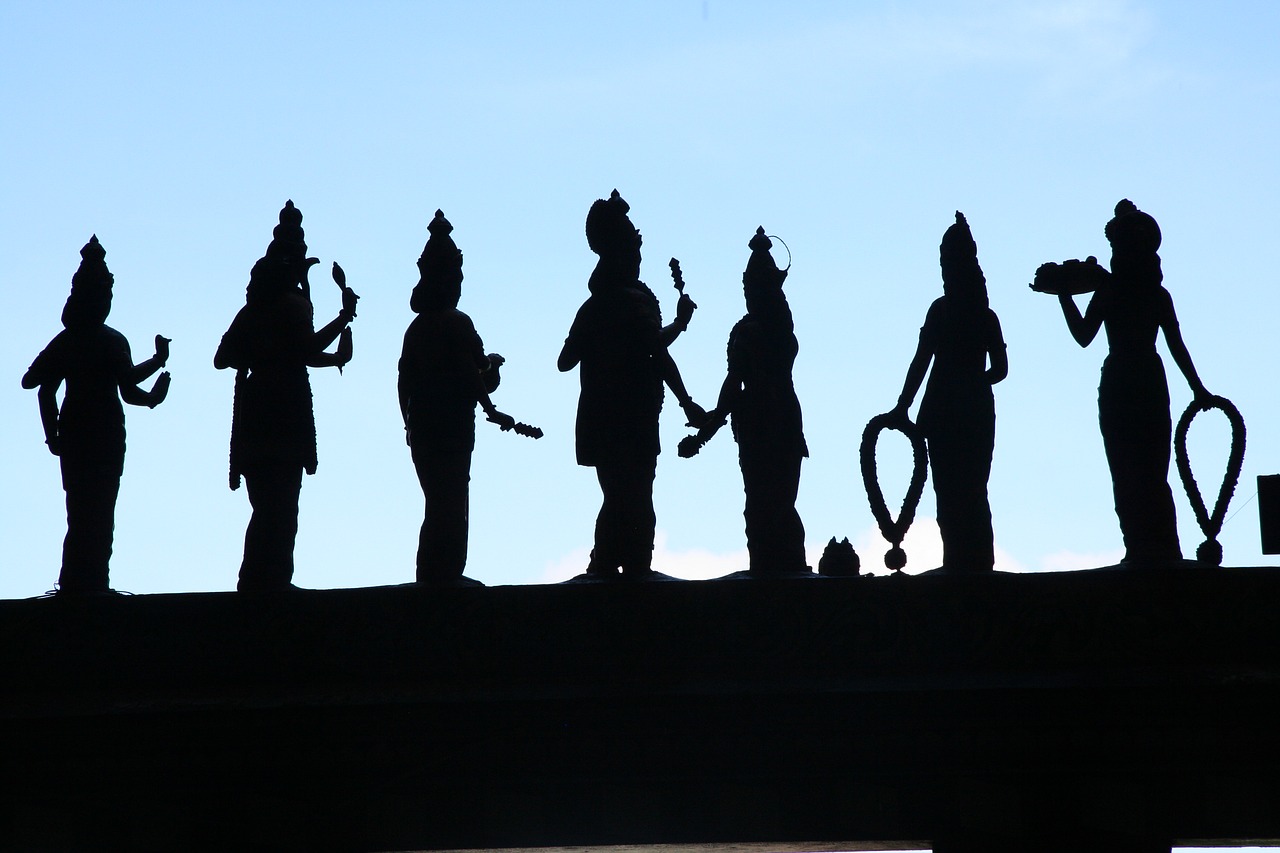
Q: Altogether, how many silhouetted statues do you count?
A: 7